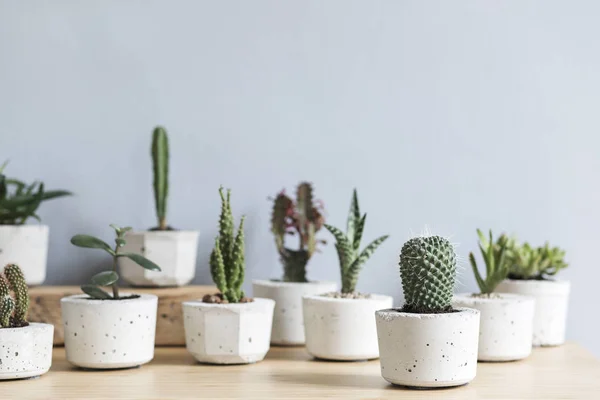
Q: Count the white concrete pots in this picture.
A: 10